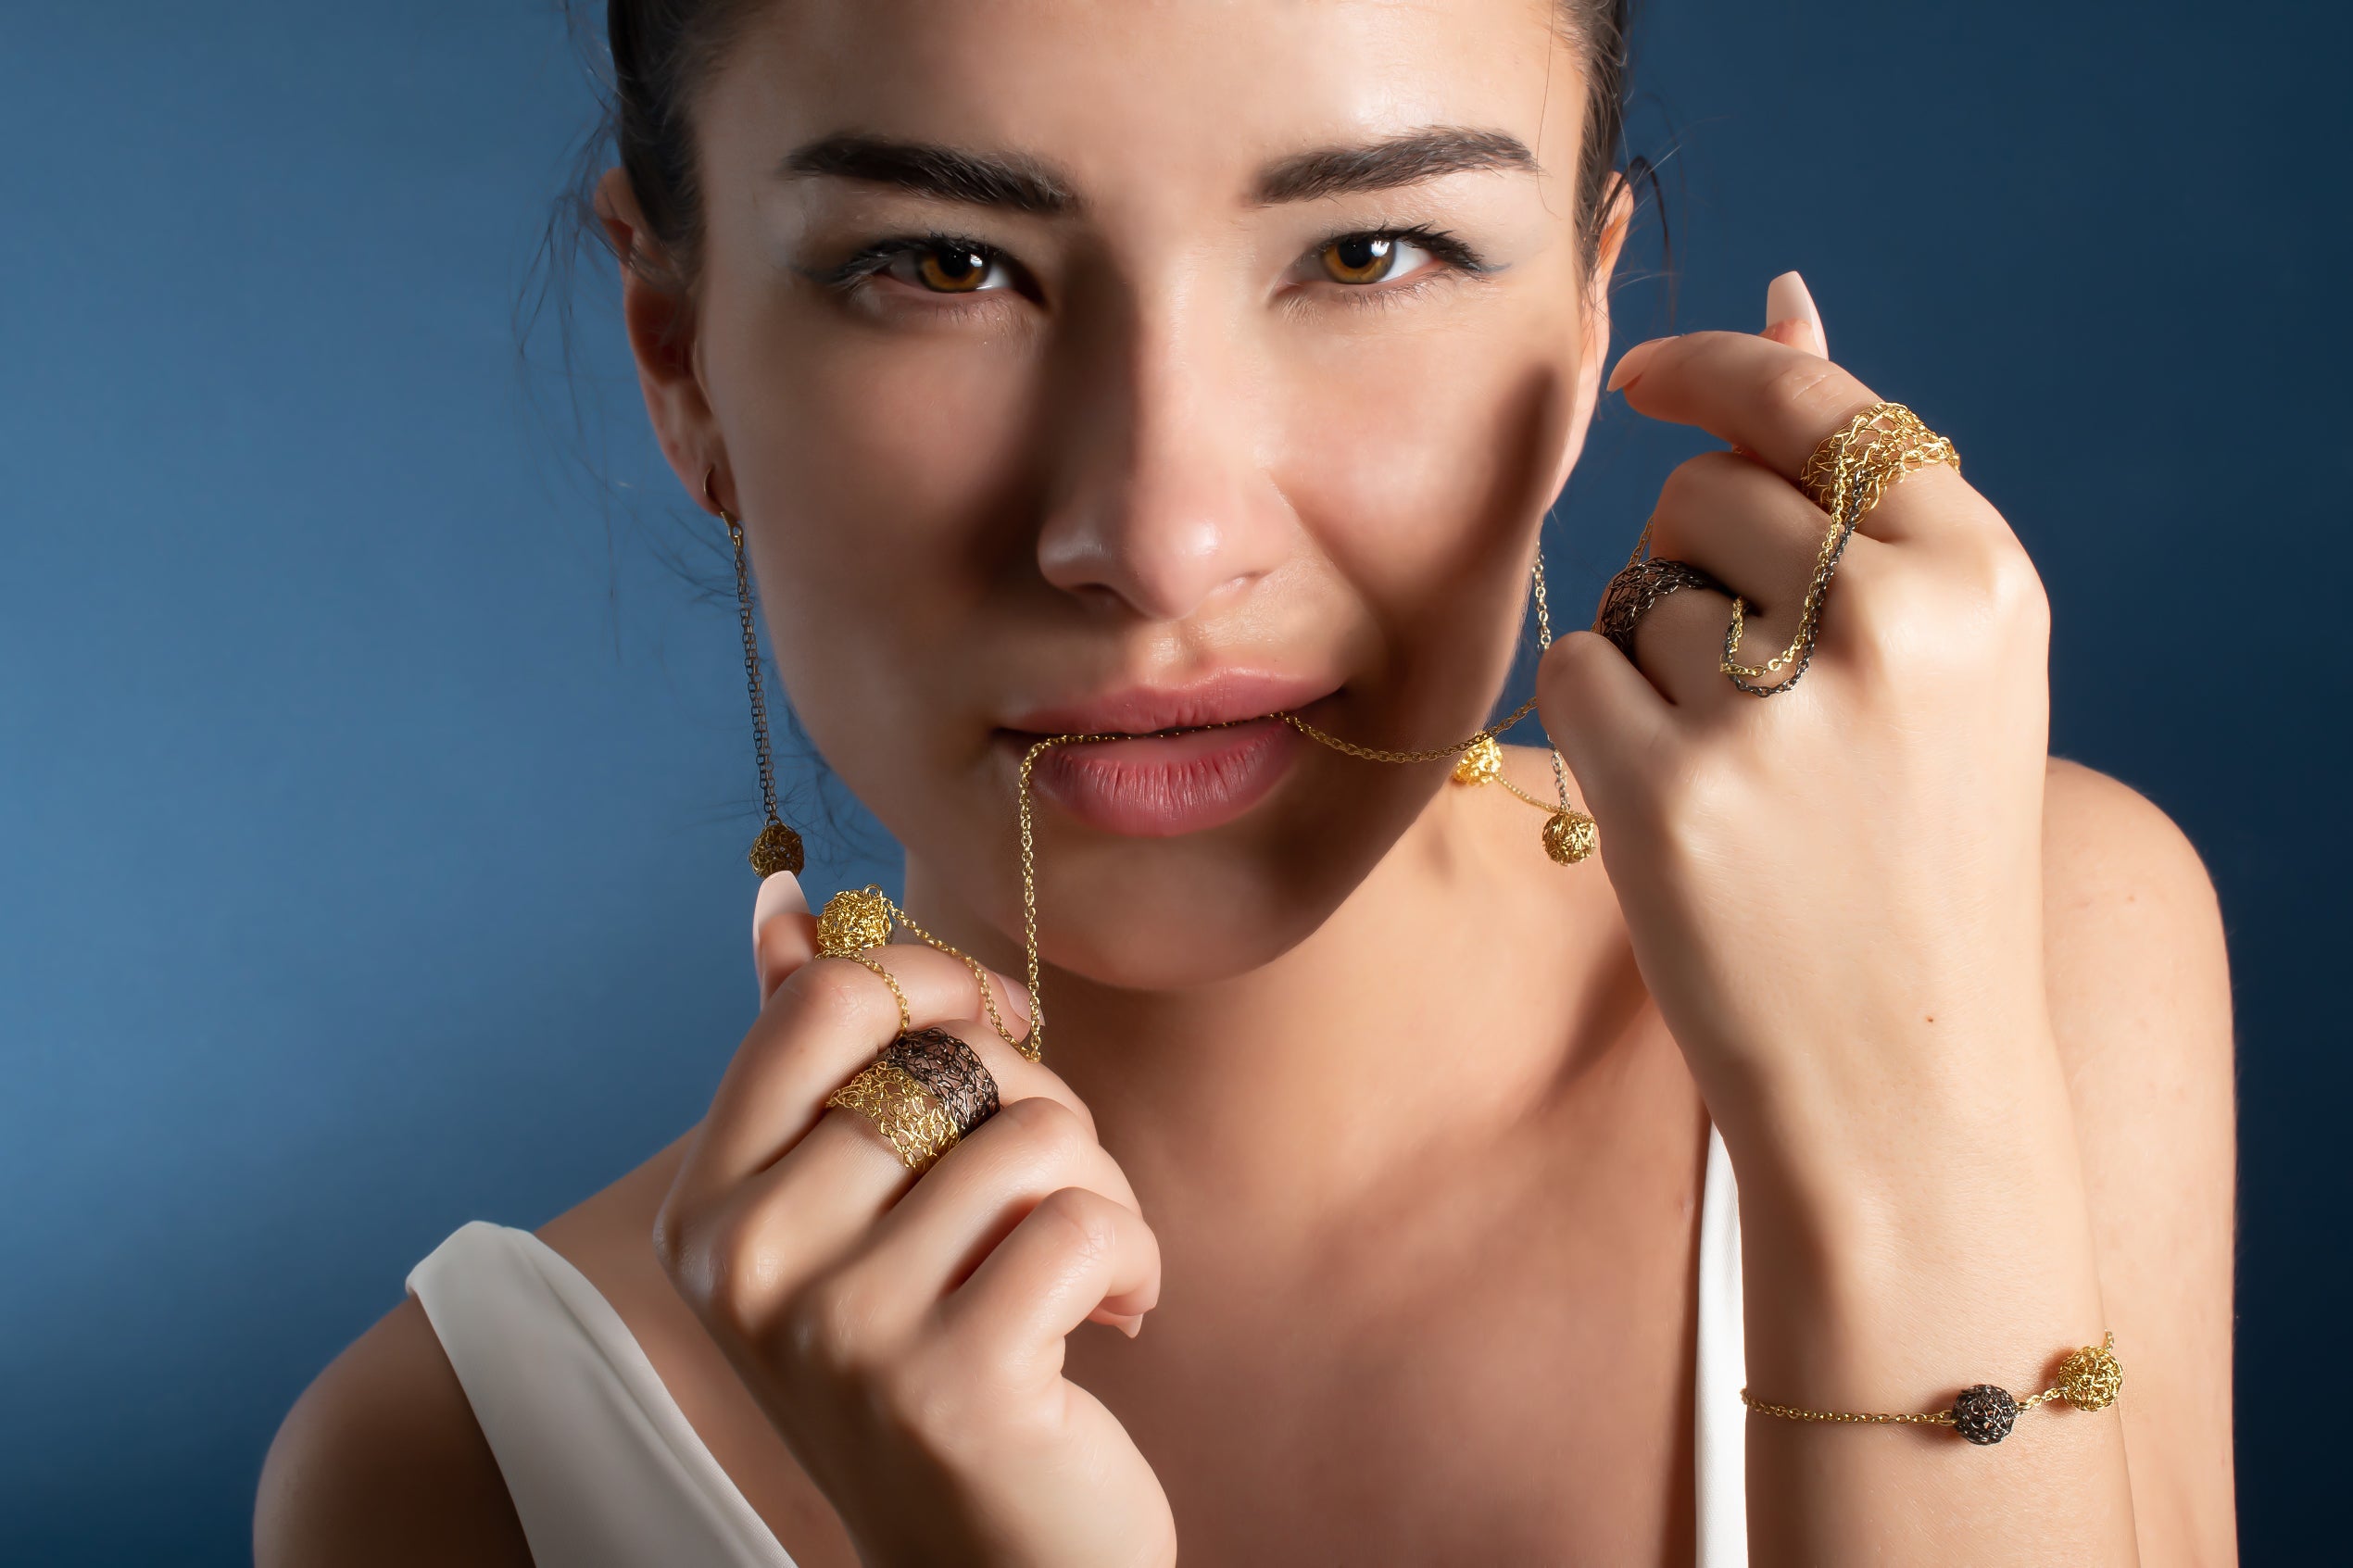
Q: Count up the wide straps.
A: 2